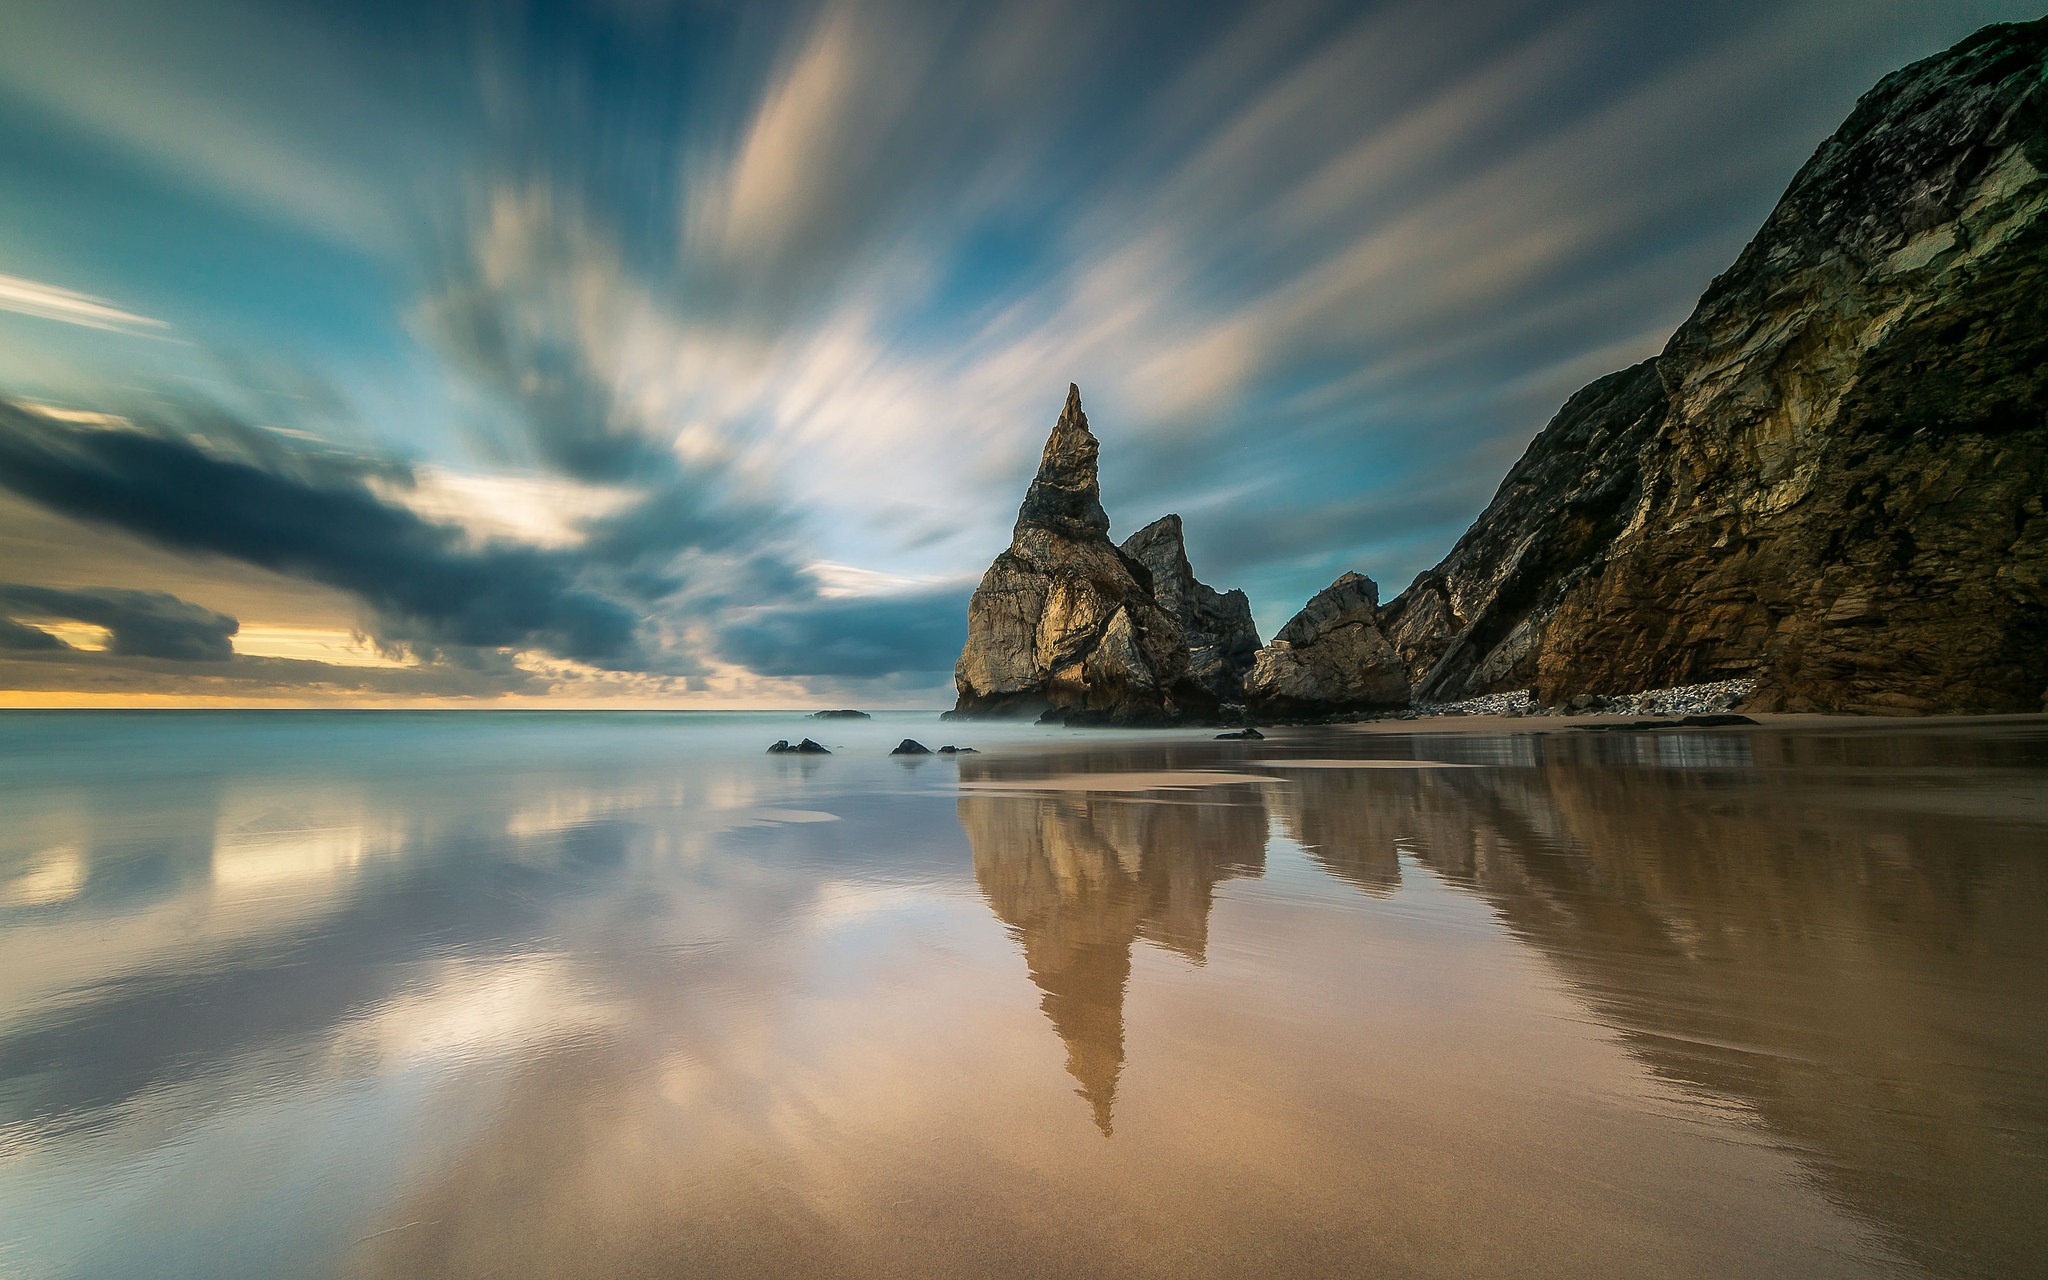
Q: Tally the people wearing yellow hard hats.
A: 0